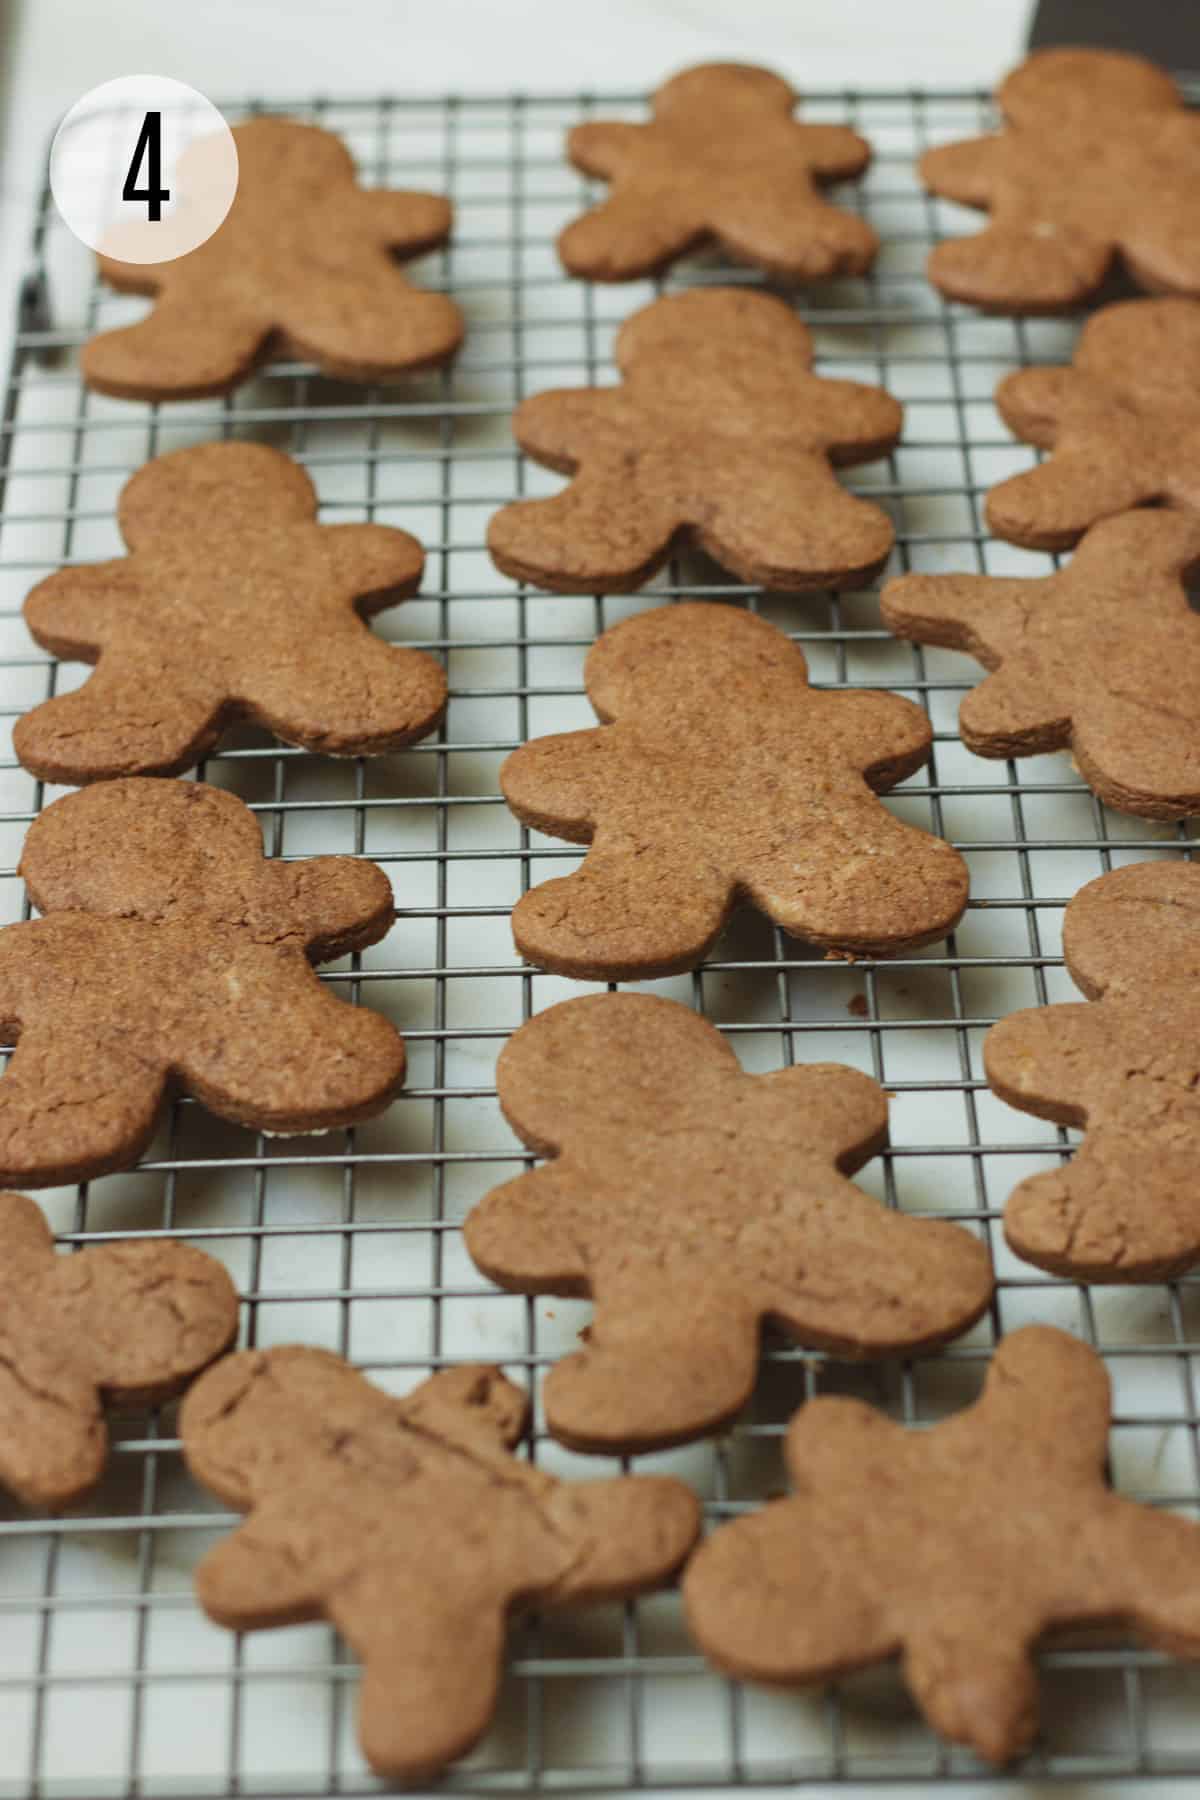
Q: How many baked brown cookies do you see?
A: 14